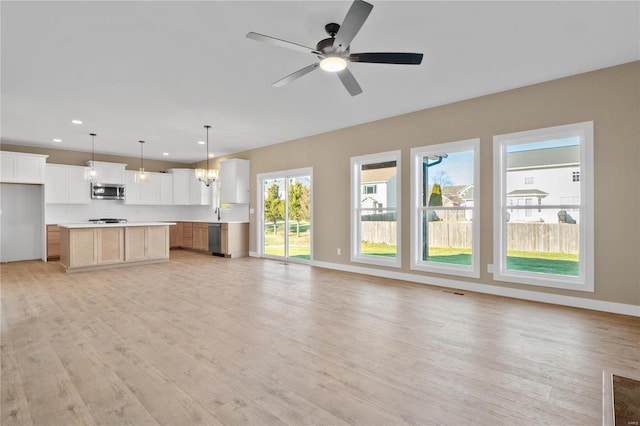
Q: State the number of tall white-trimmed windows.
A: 3